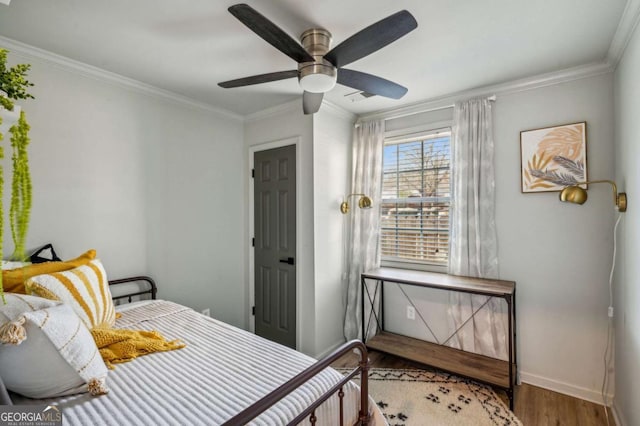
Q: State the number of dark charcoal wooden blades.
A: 5